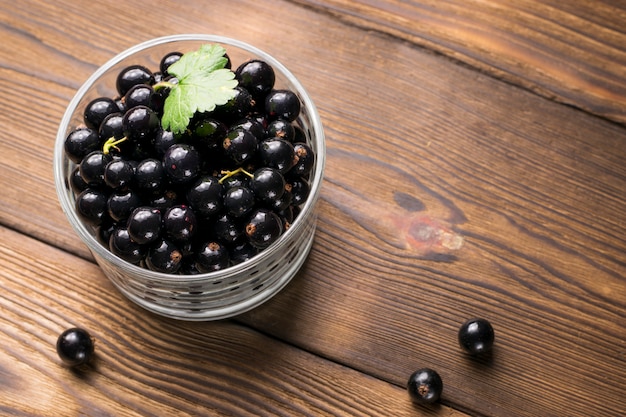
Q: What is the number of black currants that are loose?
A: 3